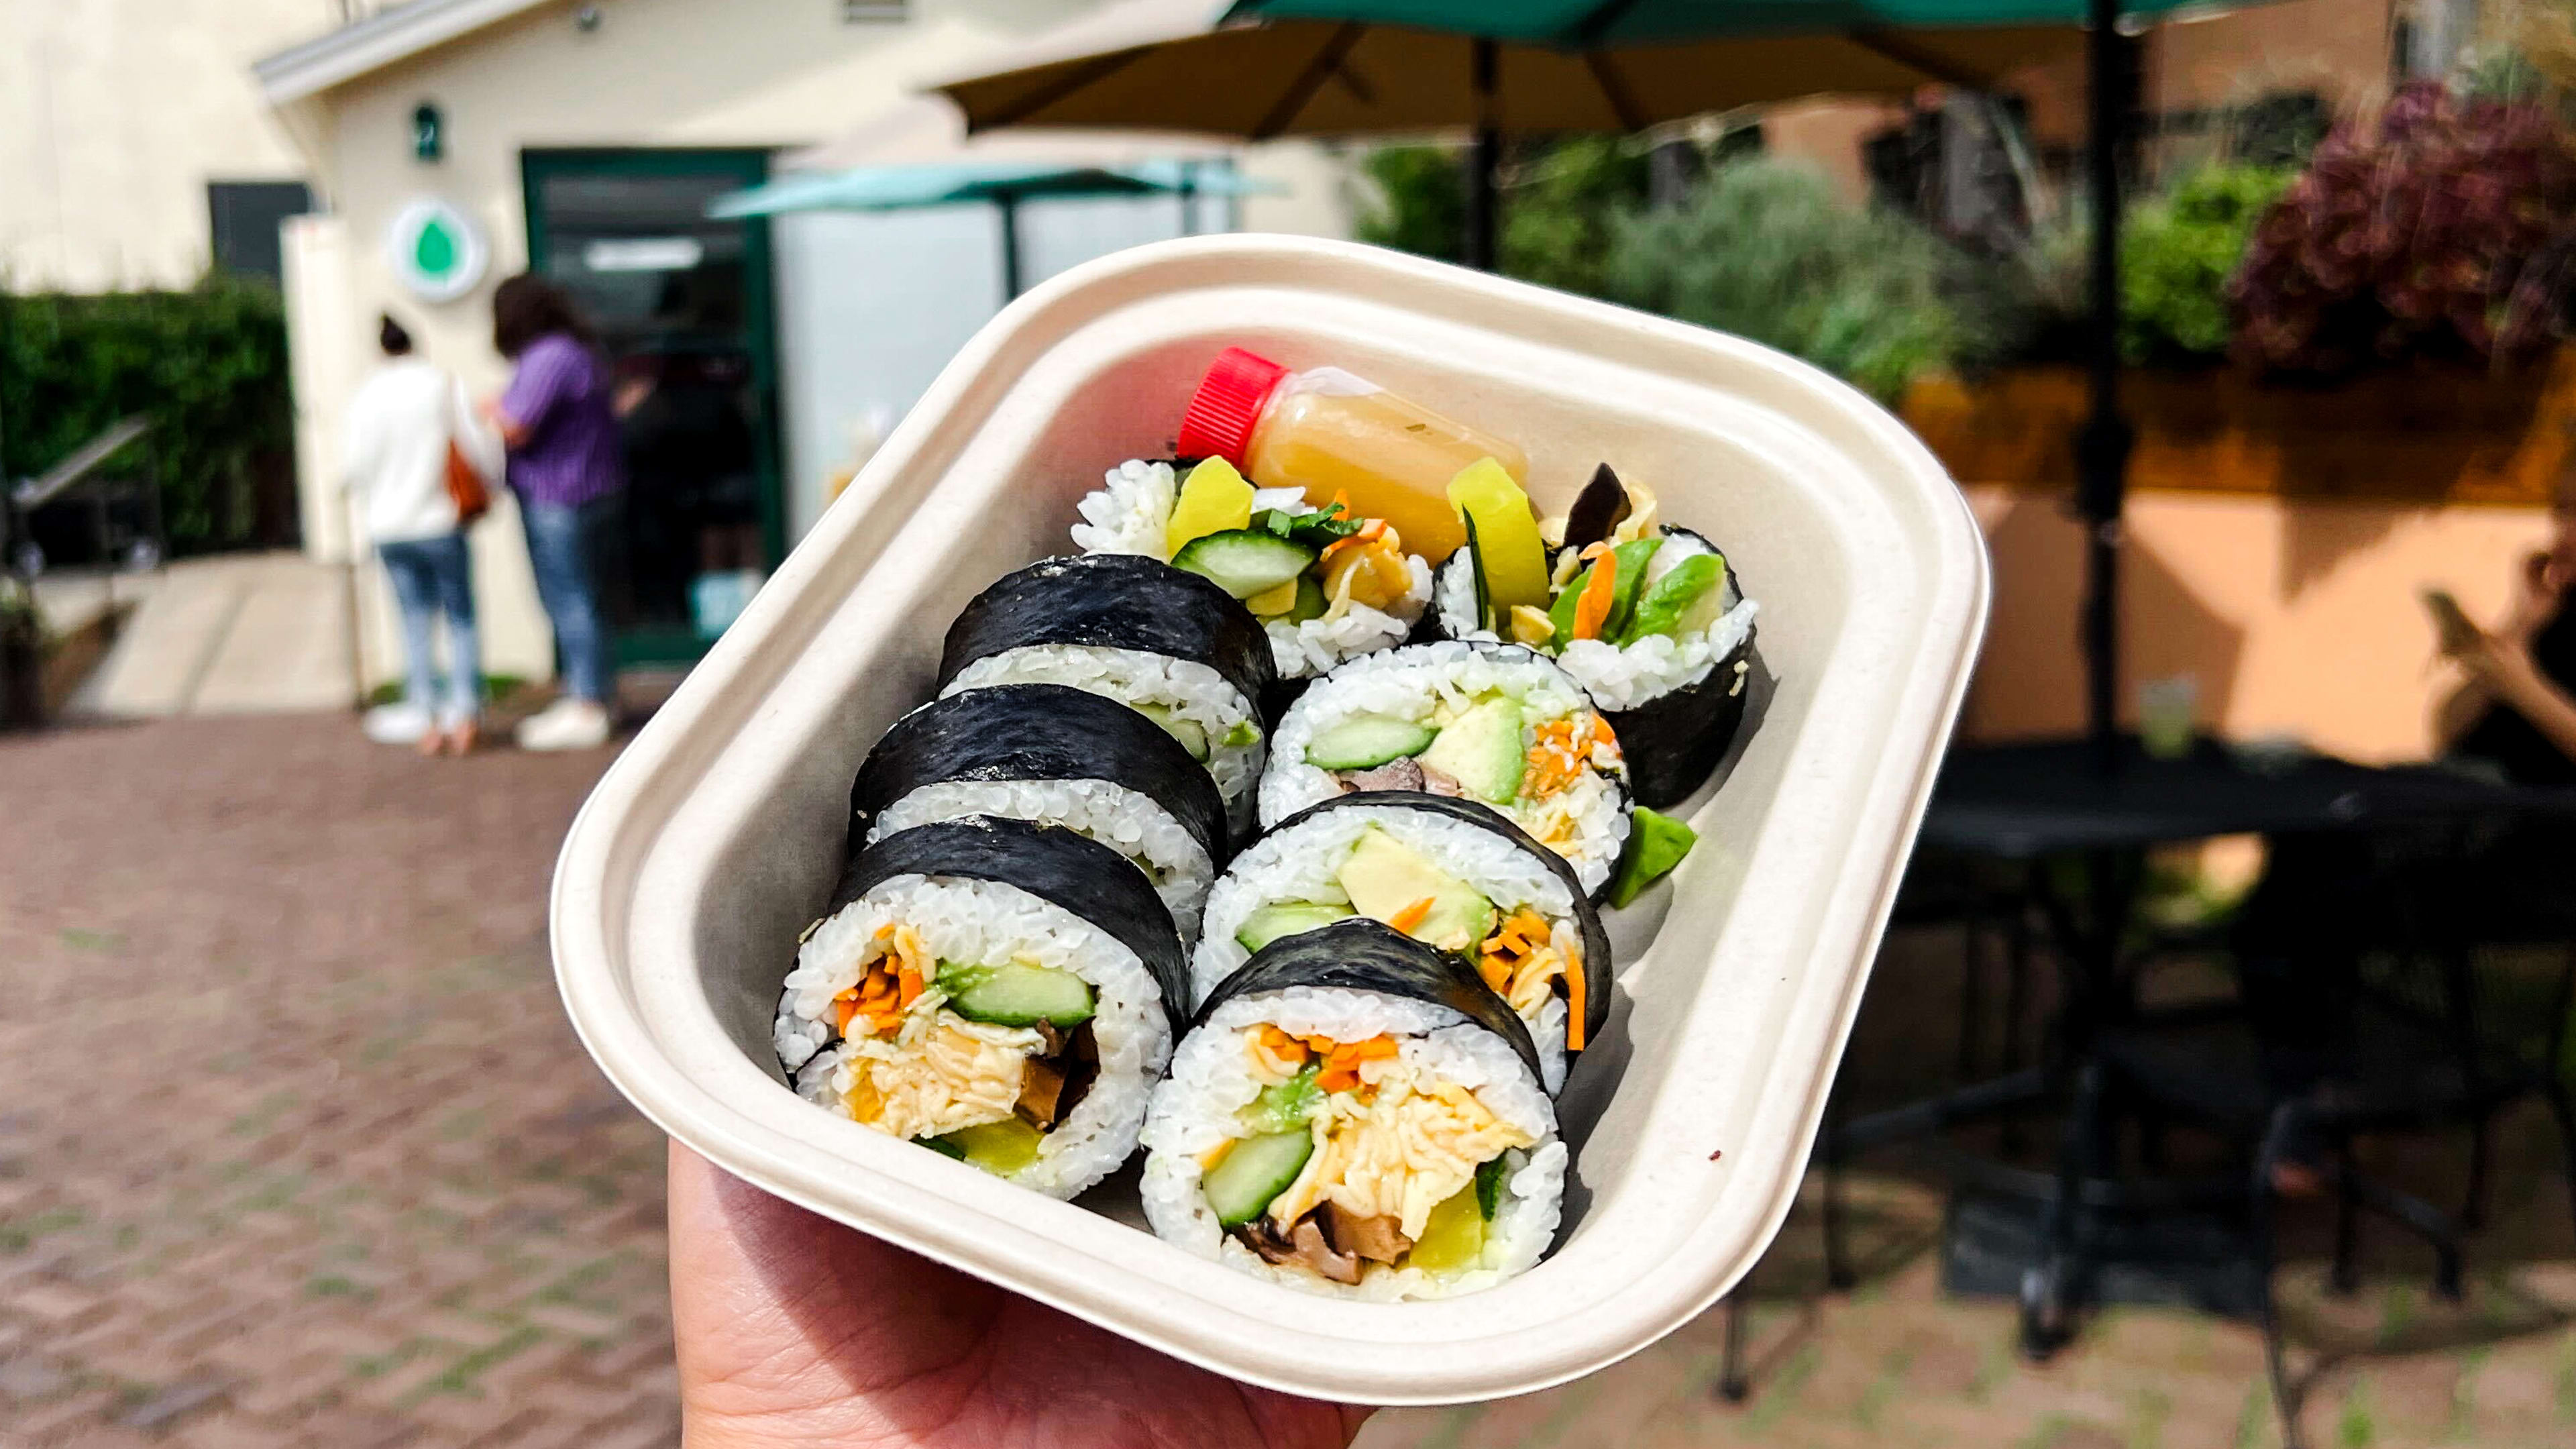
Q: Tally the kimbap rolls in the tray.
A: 8